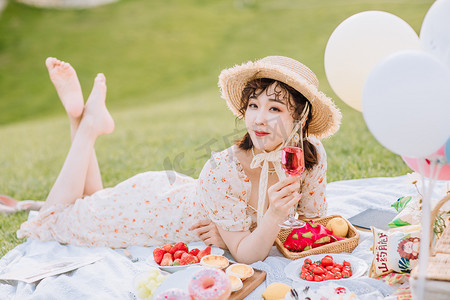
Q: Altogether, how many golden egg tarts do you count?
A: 3